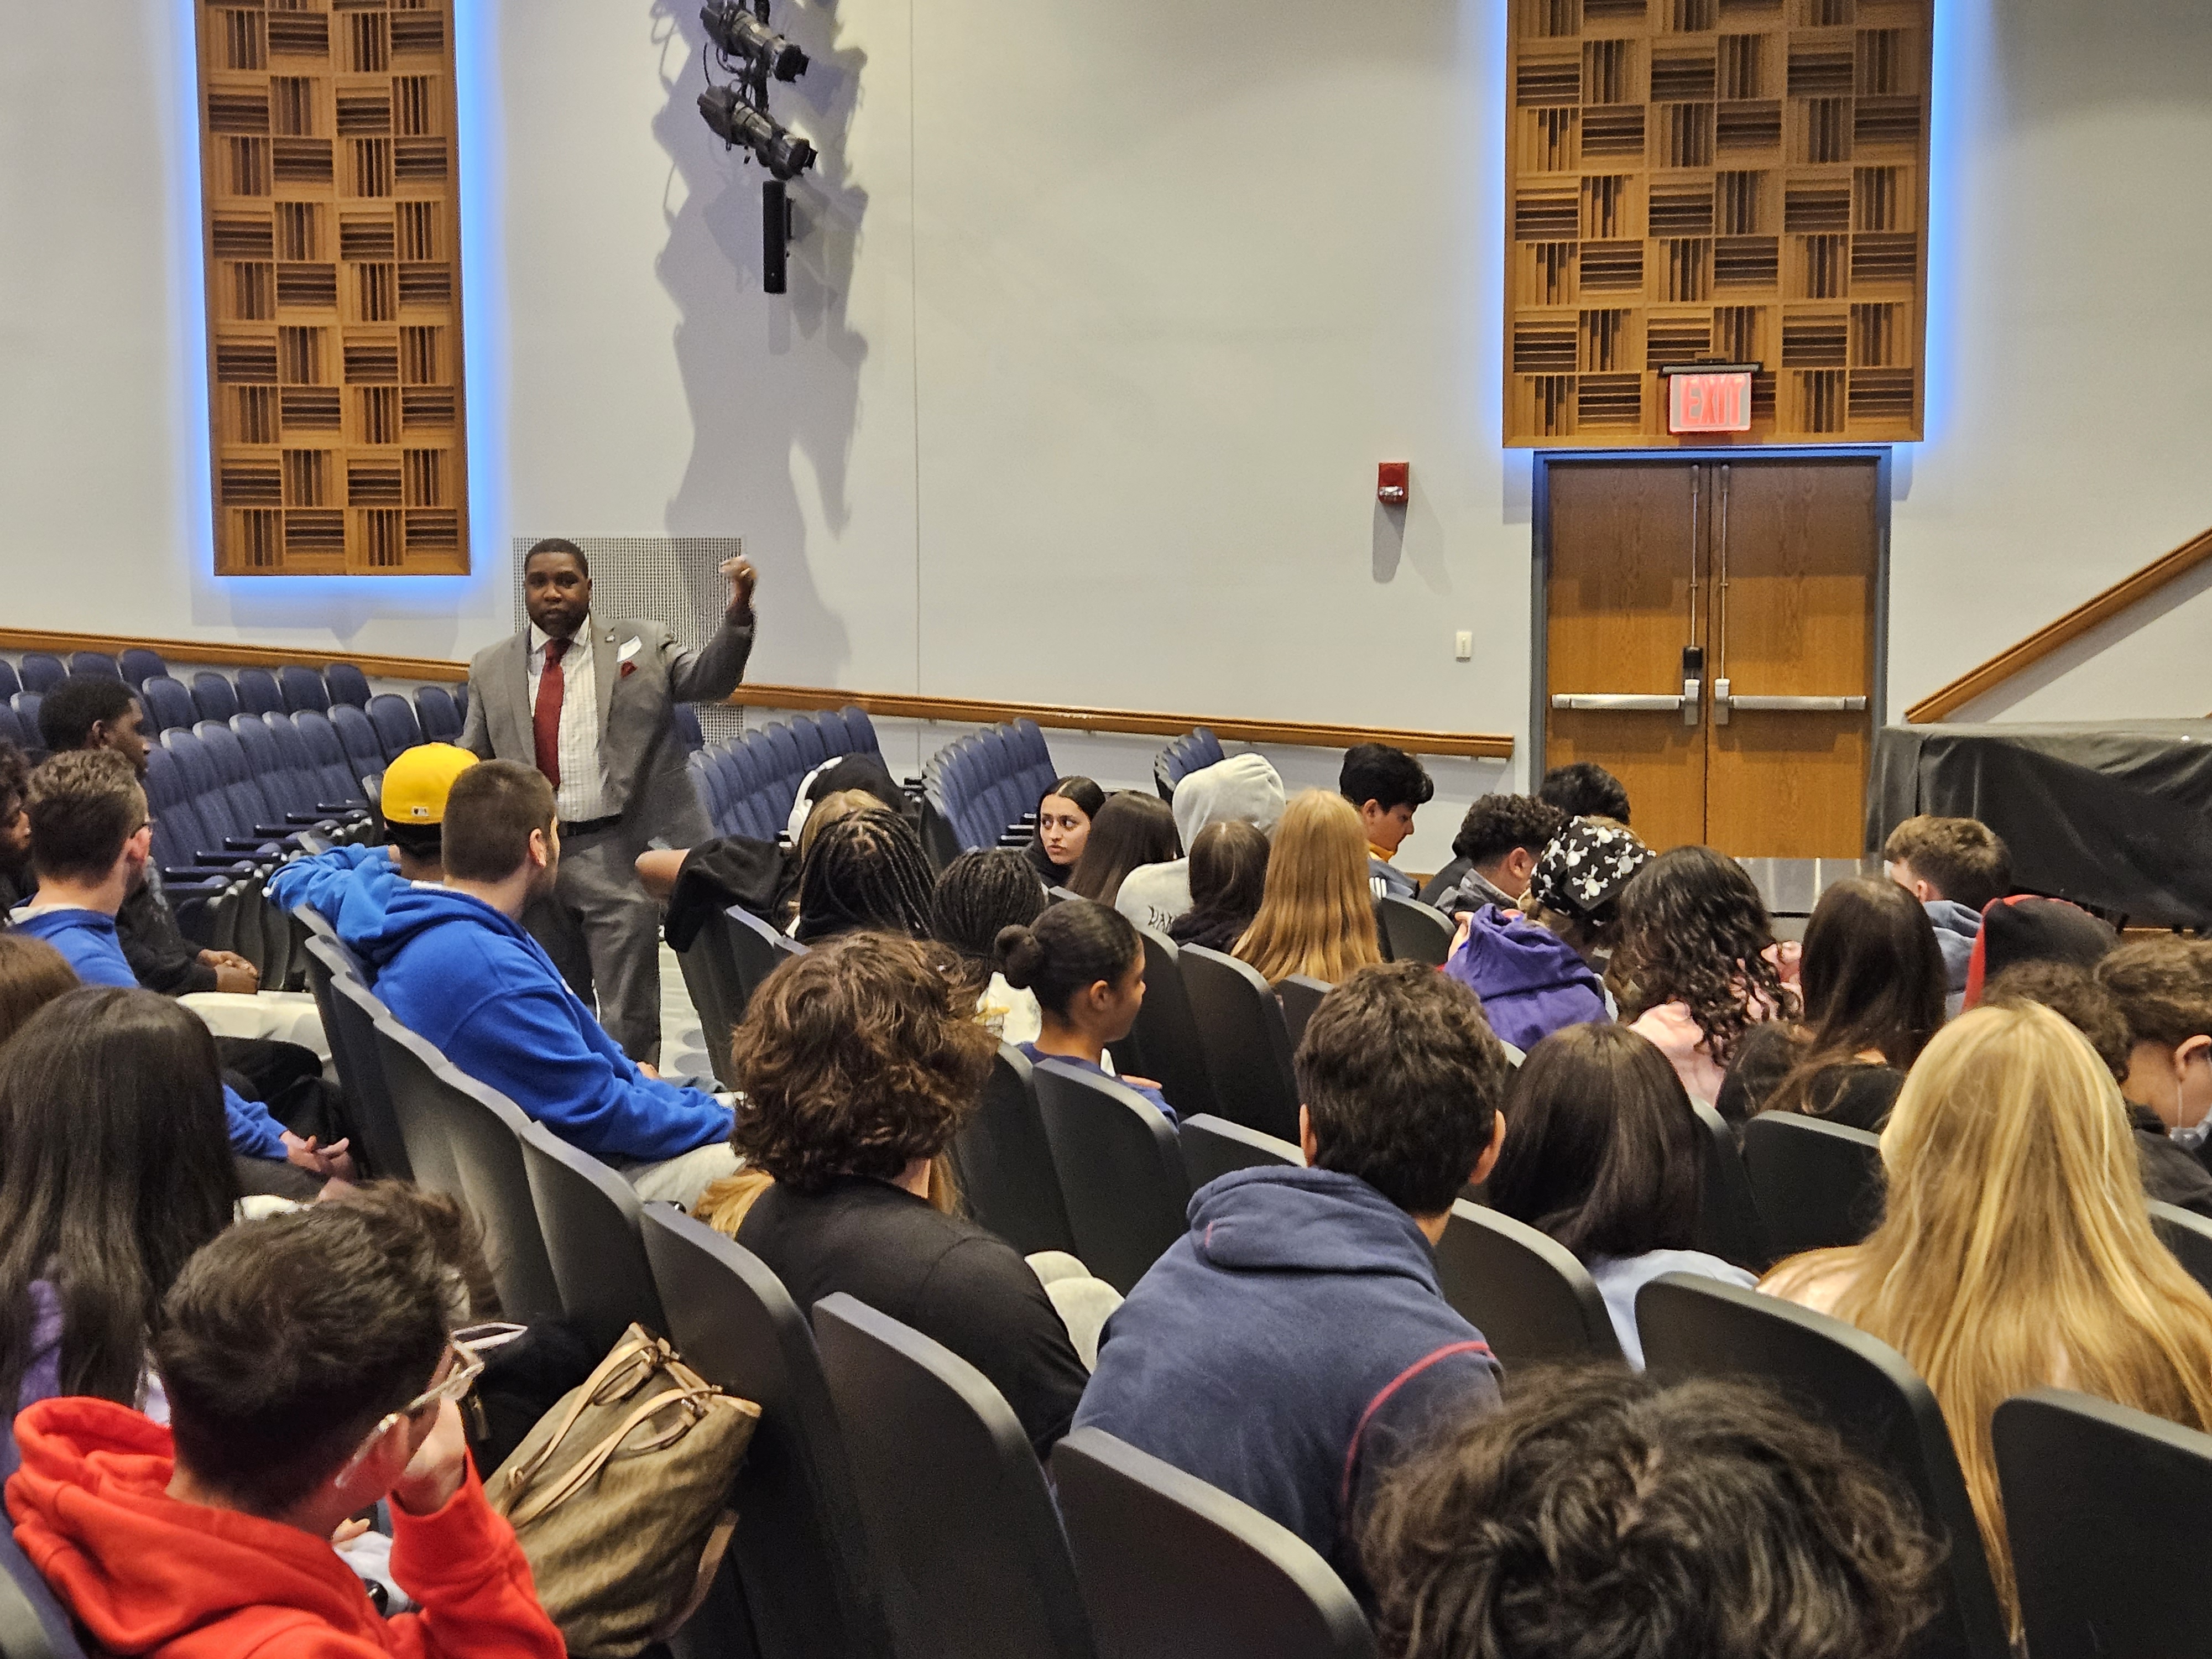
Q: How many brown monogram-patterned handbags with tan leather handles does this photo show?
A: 1